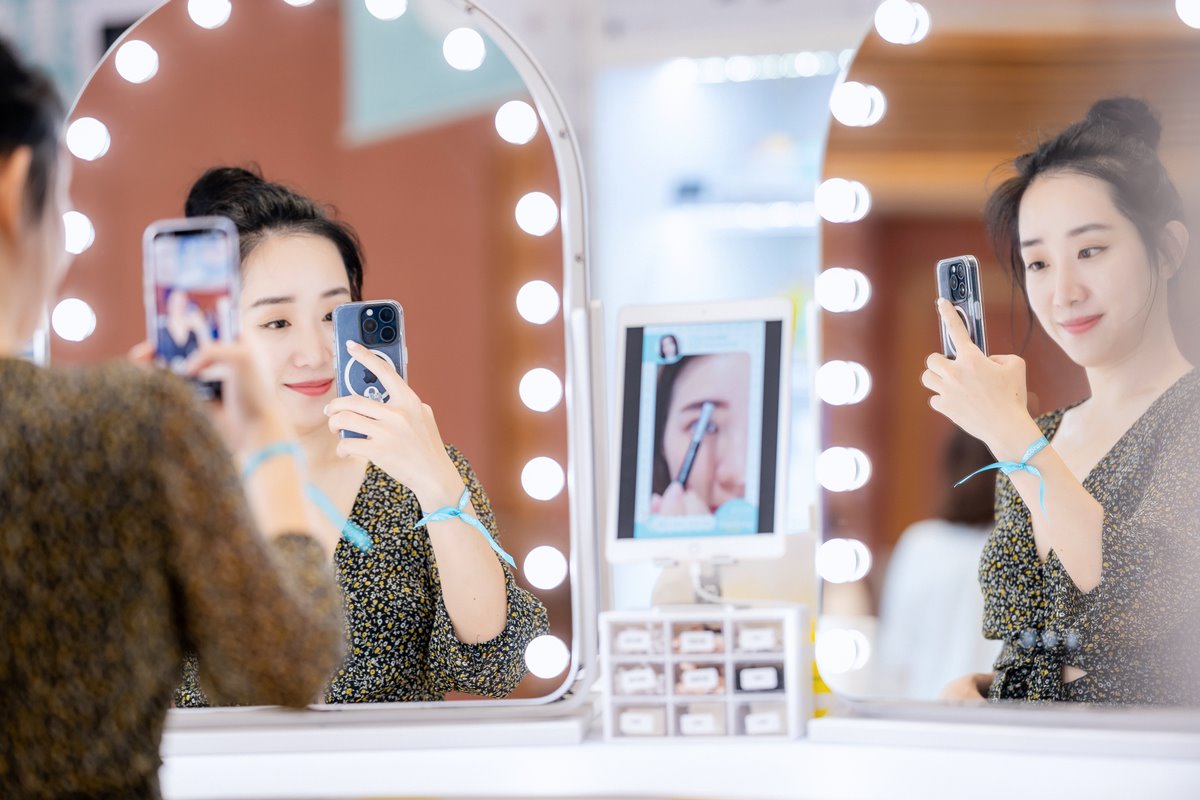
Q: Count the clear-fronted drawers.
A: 9